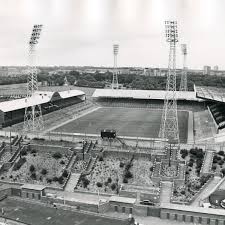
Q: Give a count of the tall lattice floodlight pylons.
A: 4